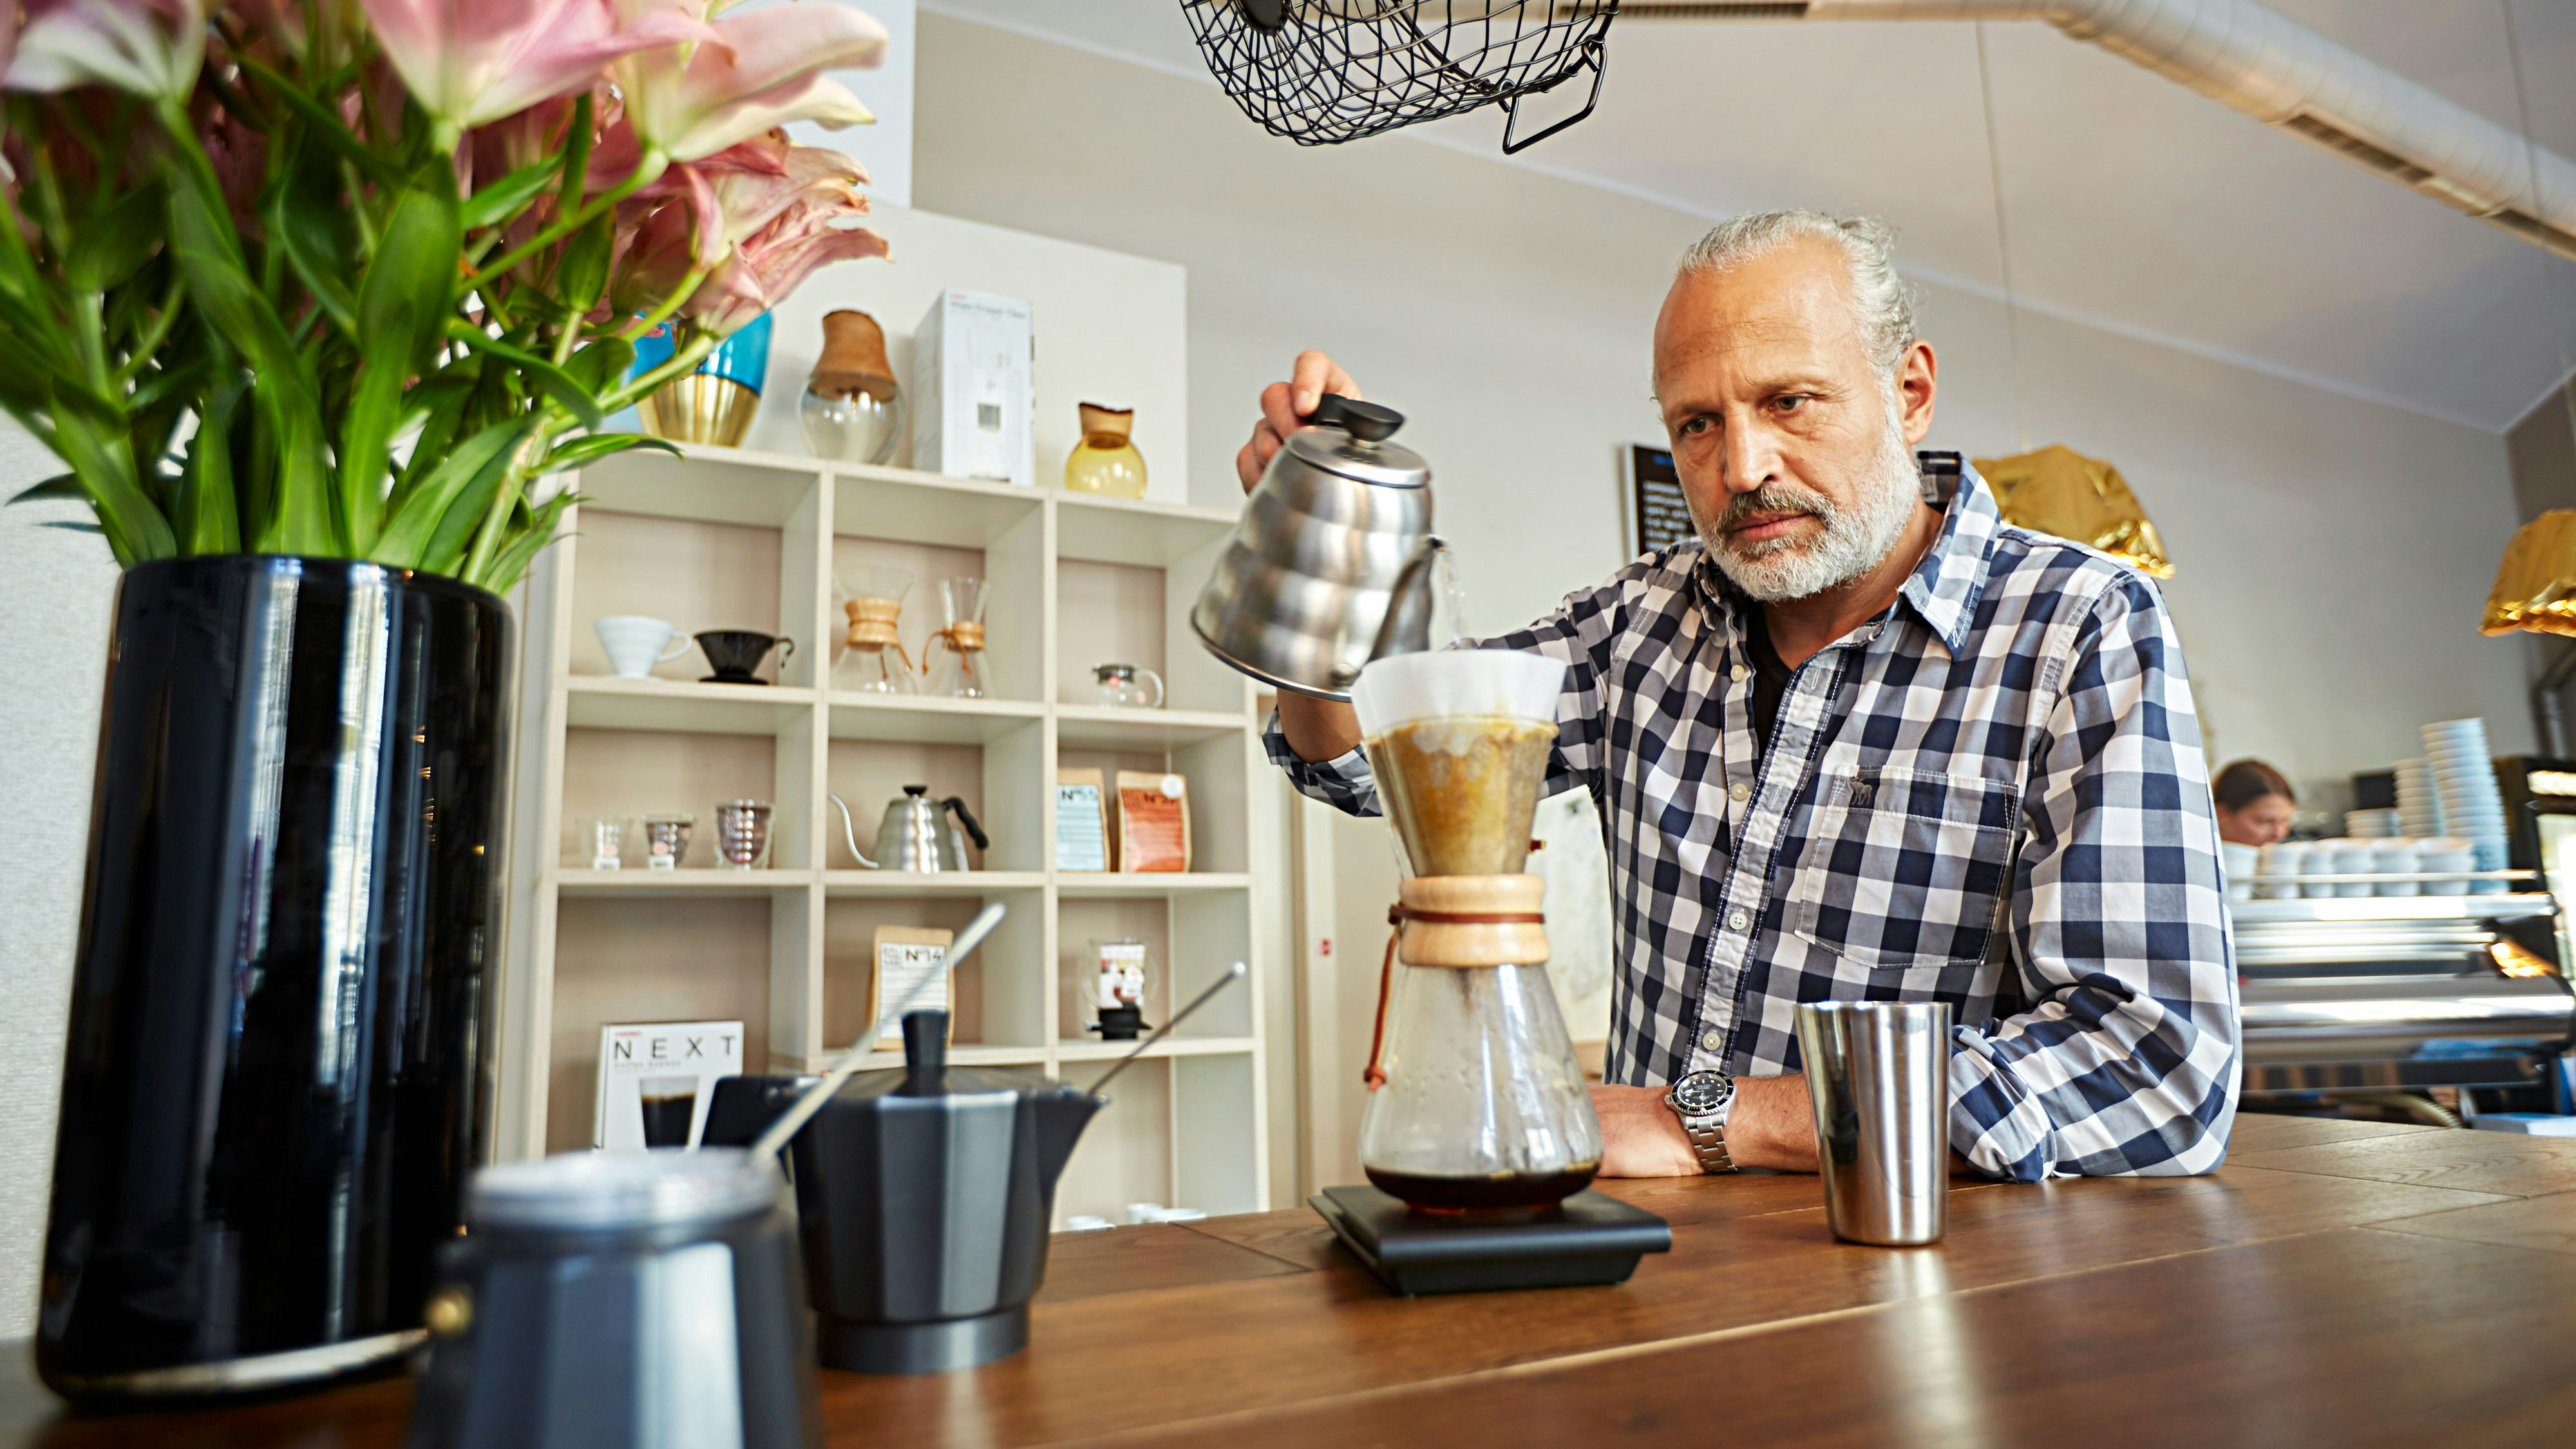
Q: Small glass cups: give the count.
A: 3